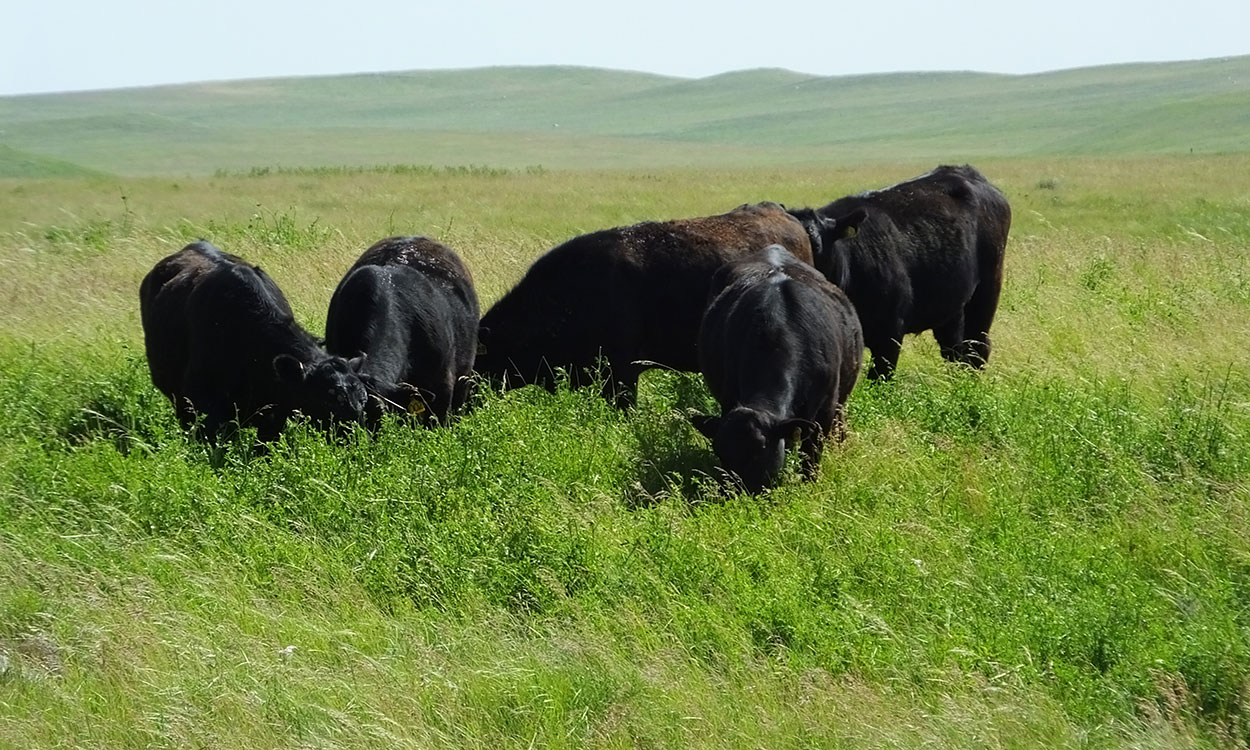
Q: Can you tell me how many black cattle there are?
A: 5